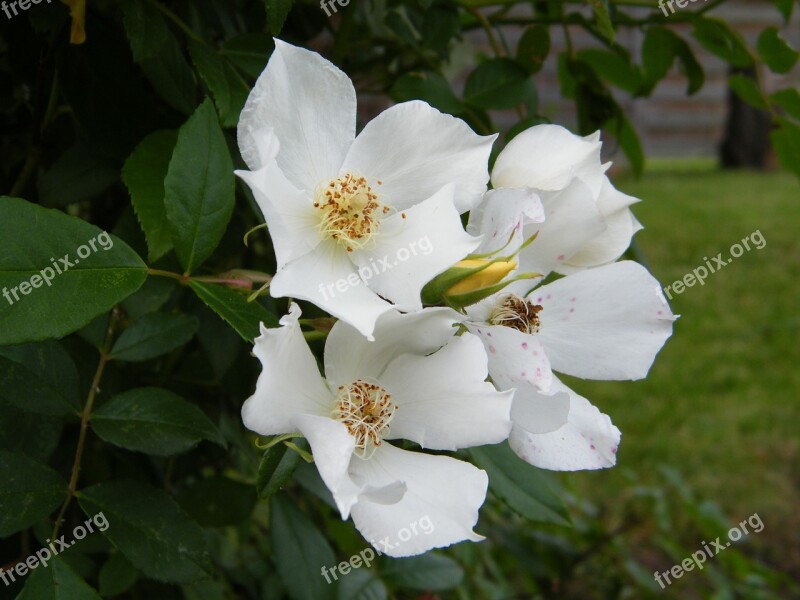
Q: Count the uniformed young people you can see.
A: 0